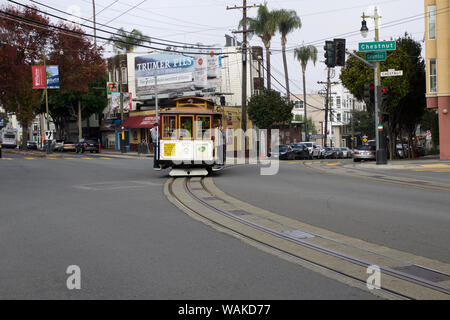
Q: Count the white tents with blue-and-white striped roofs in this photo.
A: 0